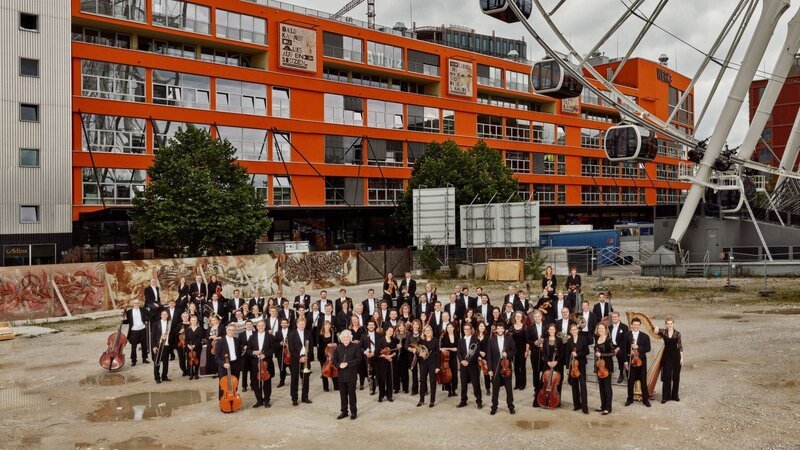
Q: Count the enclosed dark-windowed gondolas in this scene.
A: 4